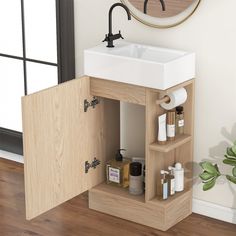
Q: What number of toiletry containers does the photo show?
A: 8